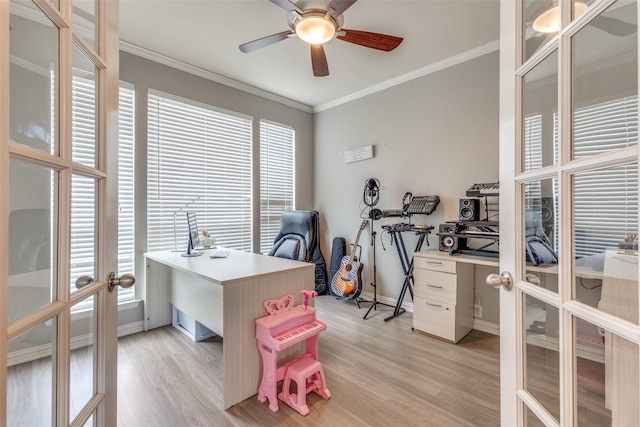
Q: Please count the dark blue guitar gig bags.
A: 2